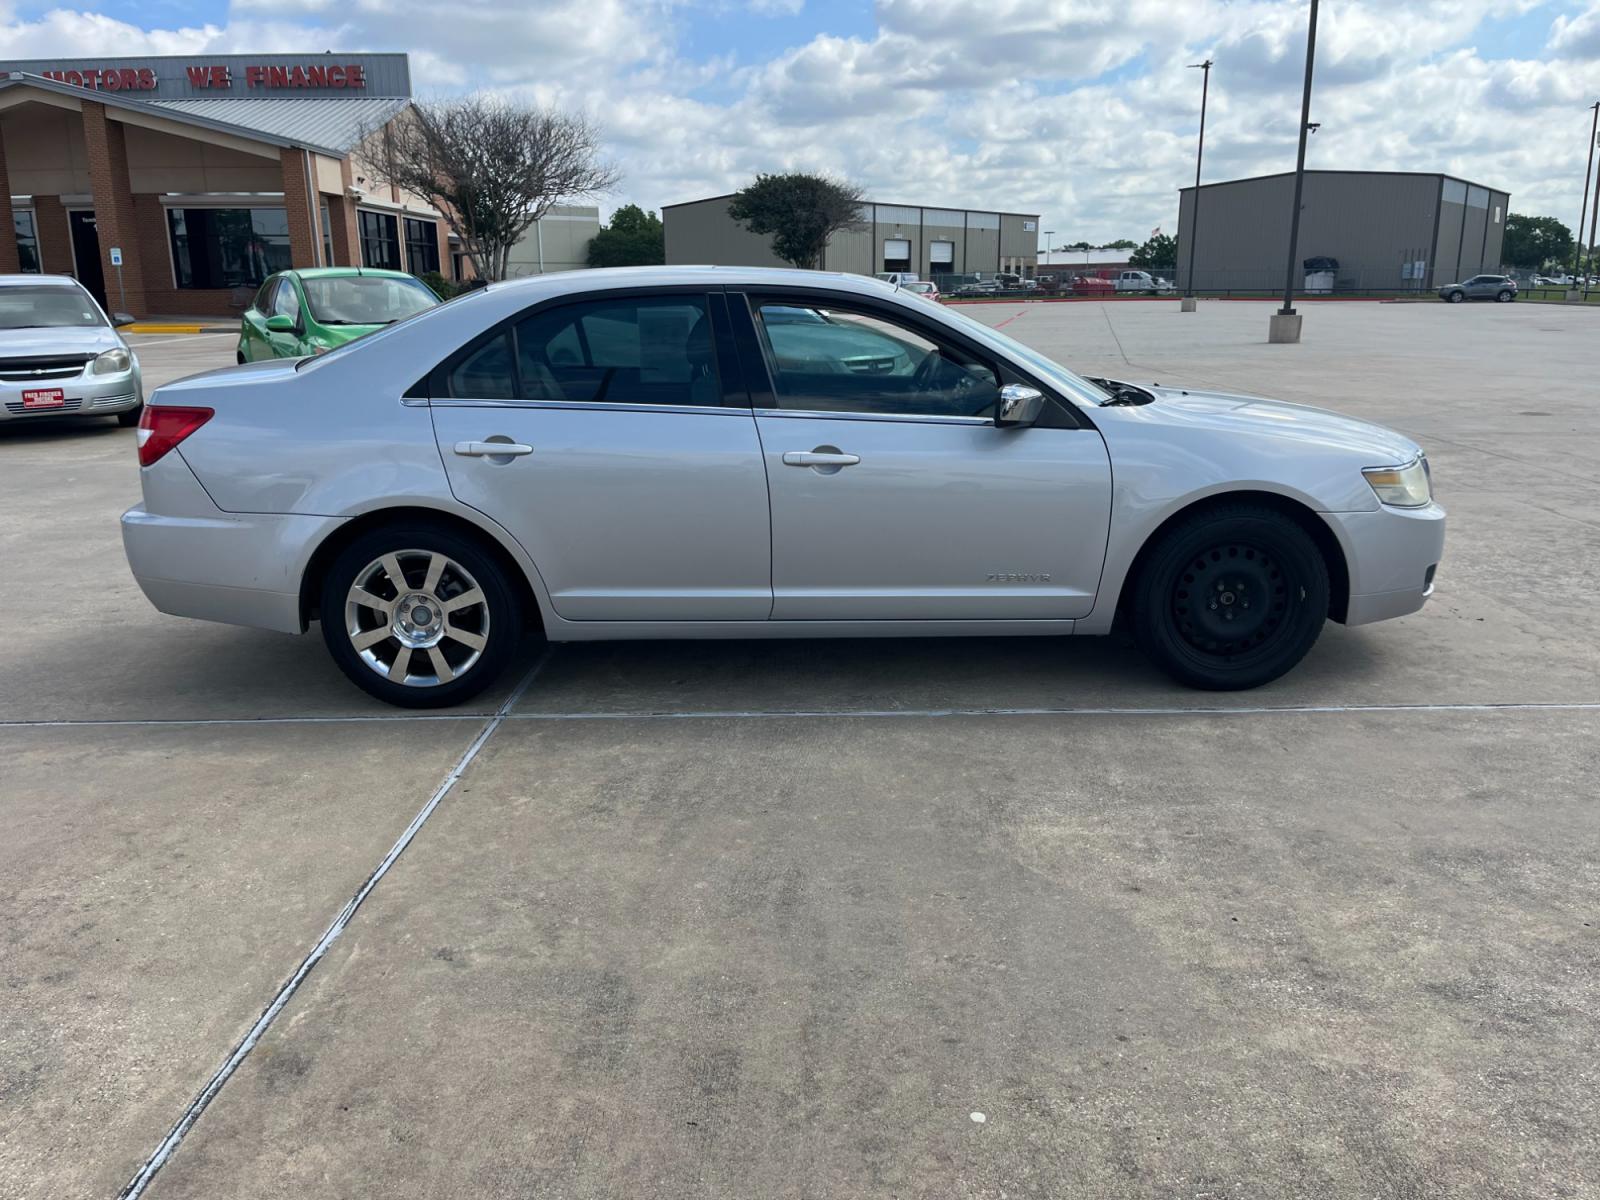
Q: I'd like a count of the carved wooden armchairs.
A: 0